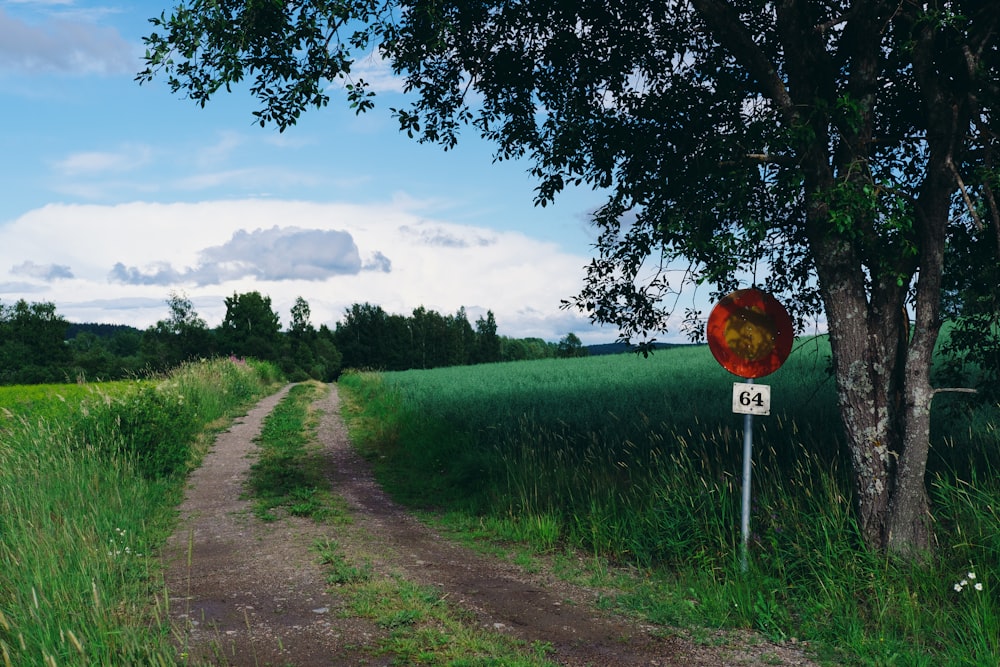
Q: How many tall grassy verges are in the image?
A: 2